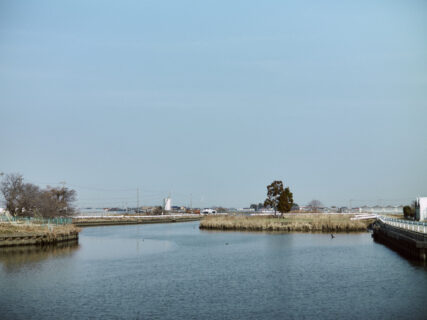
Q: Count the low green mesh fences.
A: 1